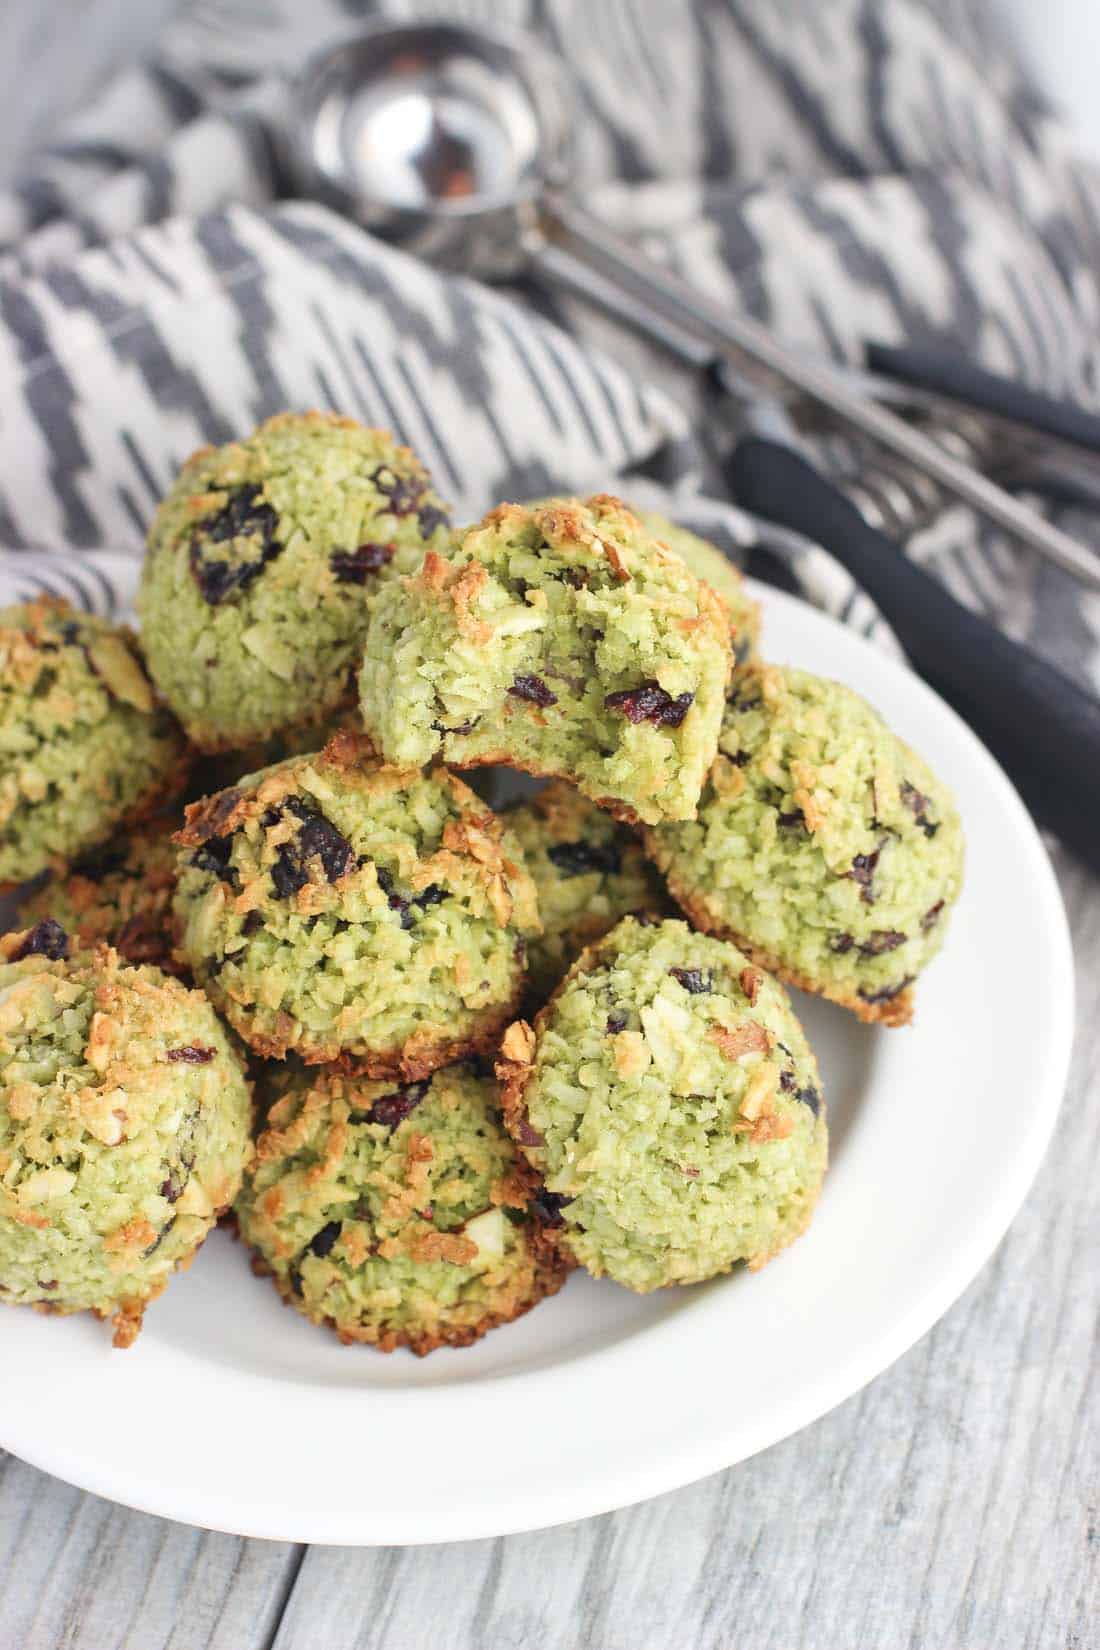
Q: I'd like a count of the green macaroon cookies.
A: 11